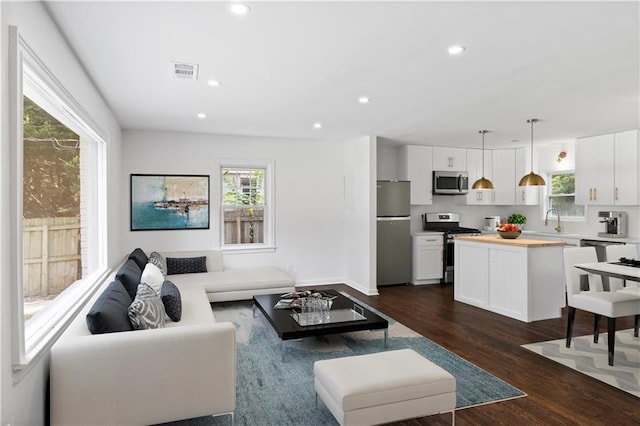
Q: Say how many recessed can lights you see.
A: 6